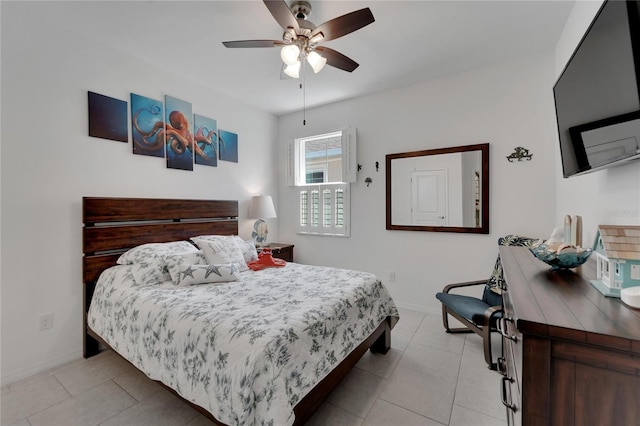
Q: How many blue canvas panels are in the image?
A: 5